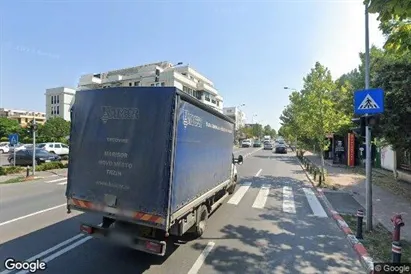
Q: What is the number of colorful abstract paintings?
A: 0